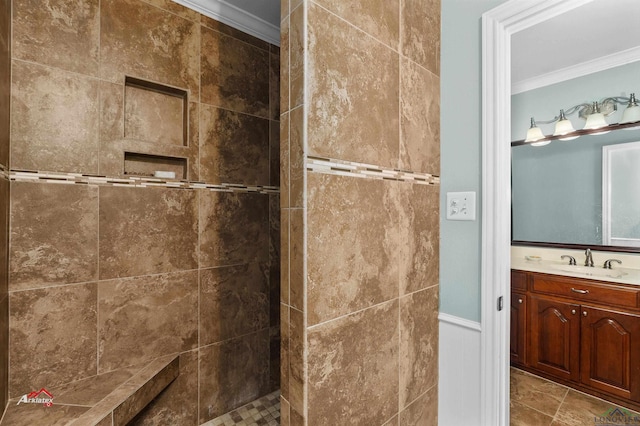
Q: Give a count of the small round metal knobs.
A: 3